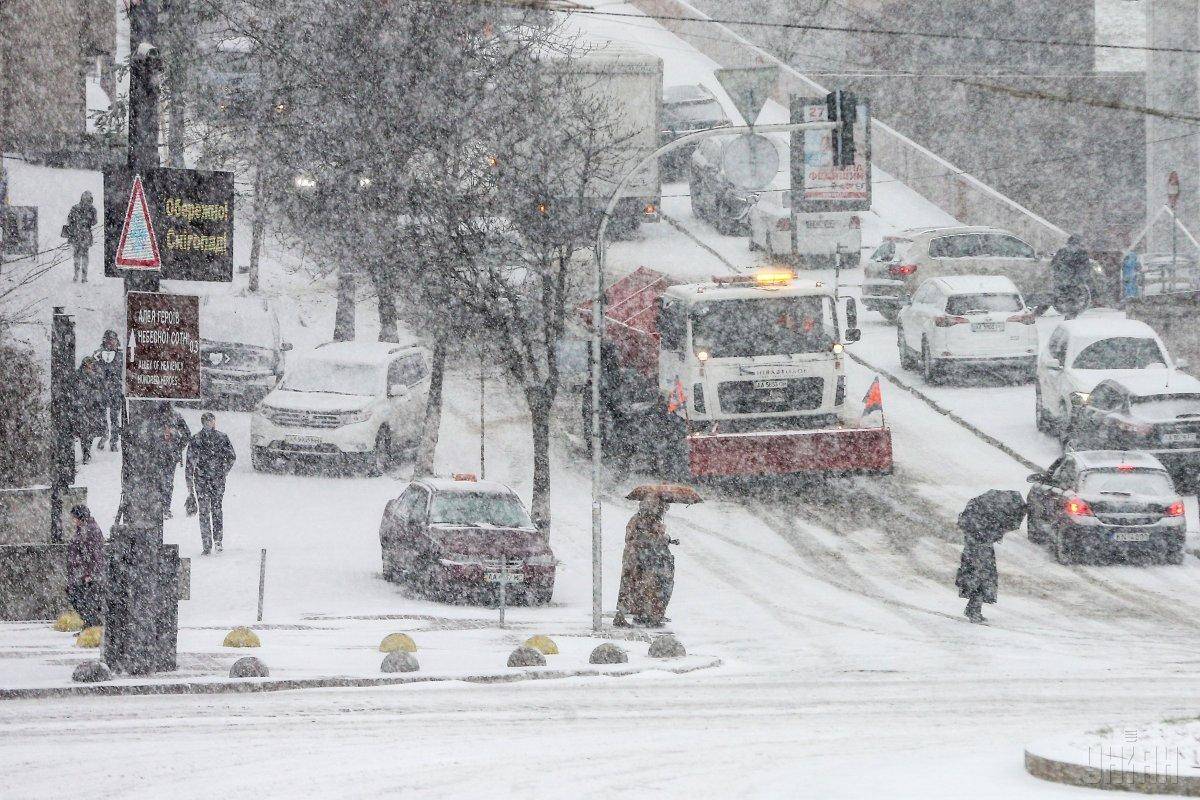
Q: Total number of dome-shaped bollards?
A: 11